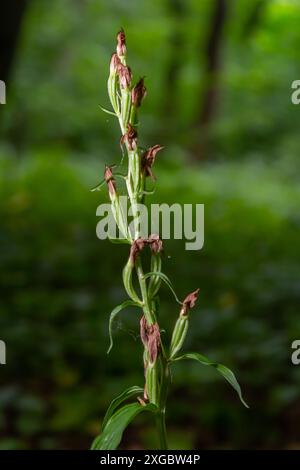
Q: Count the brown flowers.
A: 11